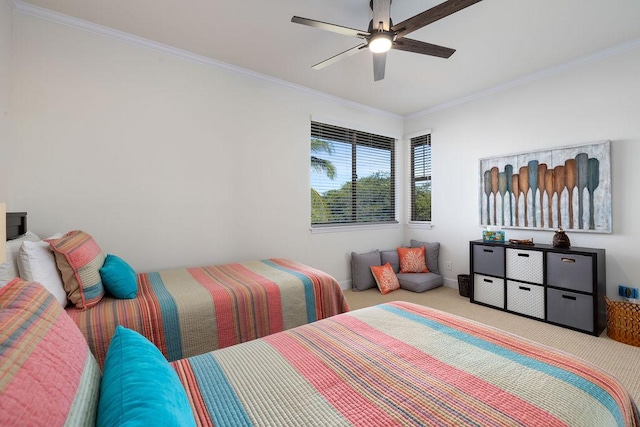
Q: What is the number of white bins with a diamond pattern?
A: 3